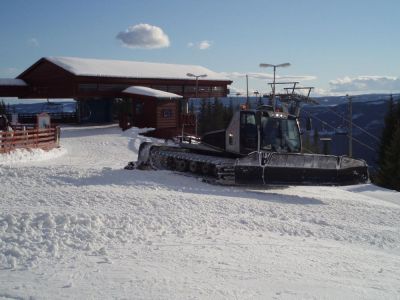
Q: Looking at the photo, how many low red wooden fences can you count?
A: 1